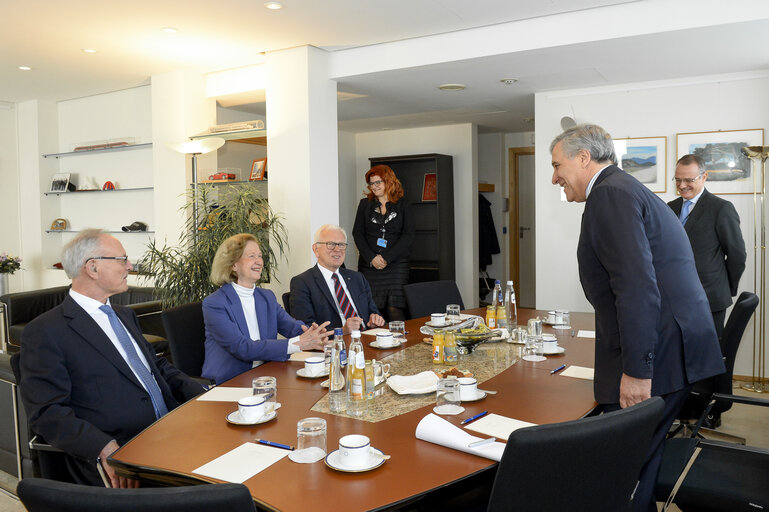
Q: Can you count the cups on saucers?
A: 8